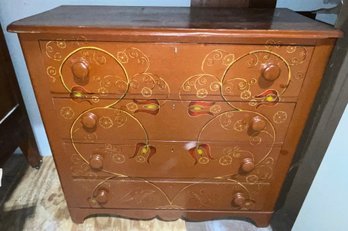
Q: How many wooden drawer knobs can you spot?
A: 8